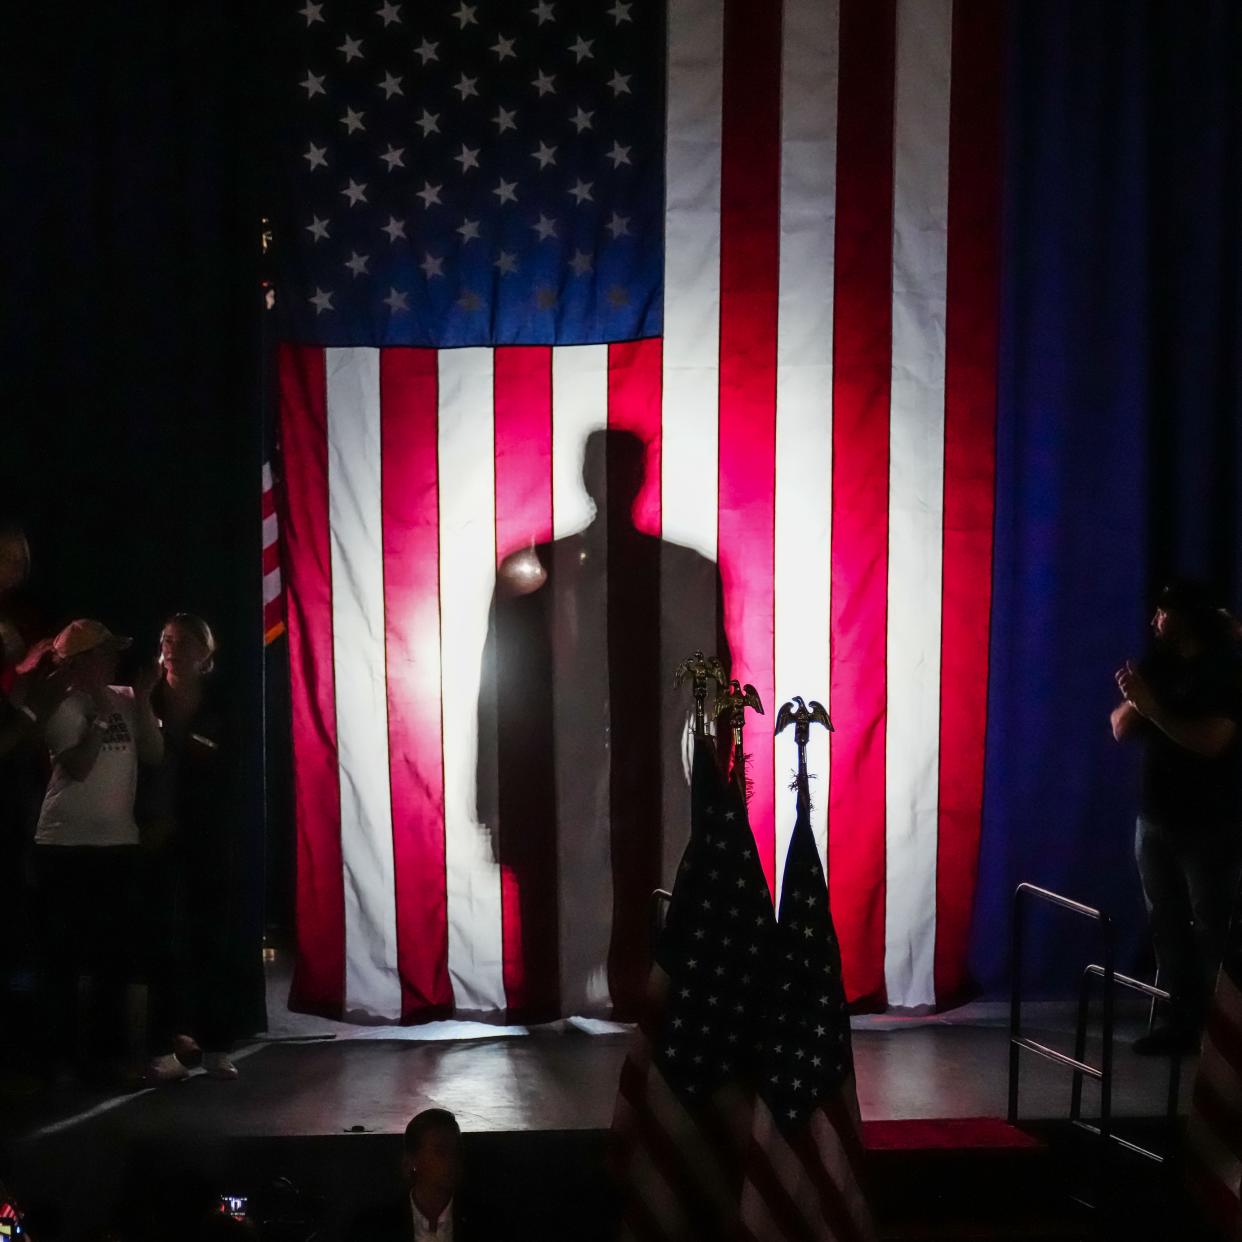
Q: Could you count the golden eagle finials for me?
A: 3